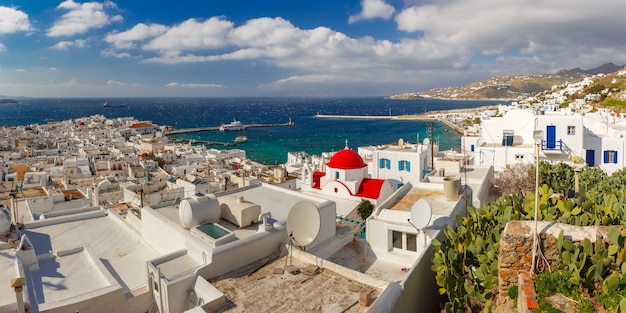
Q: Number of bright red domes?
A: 1